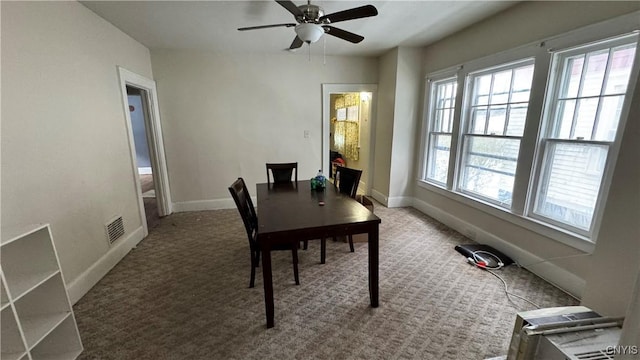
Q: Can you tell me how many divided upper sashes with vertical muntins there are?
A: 3